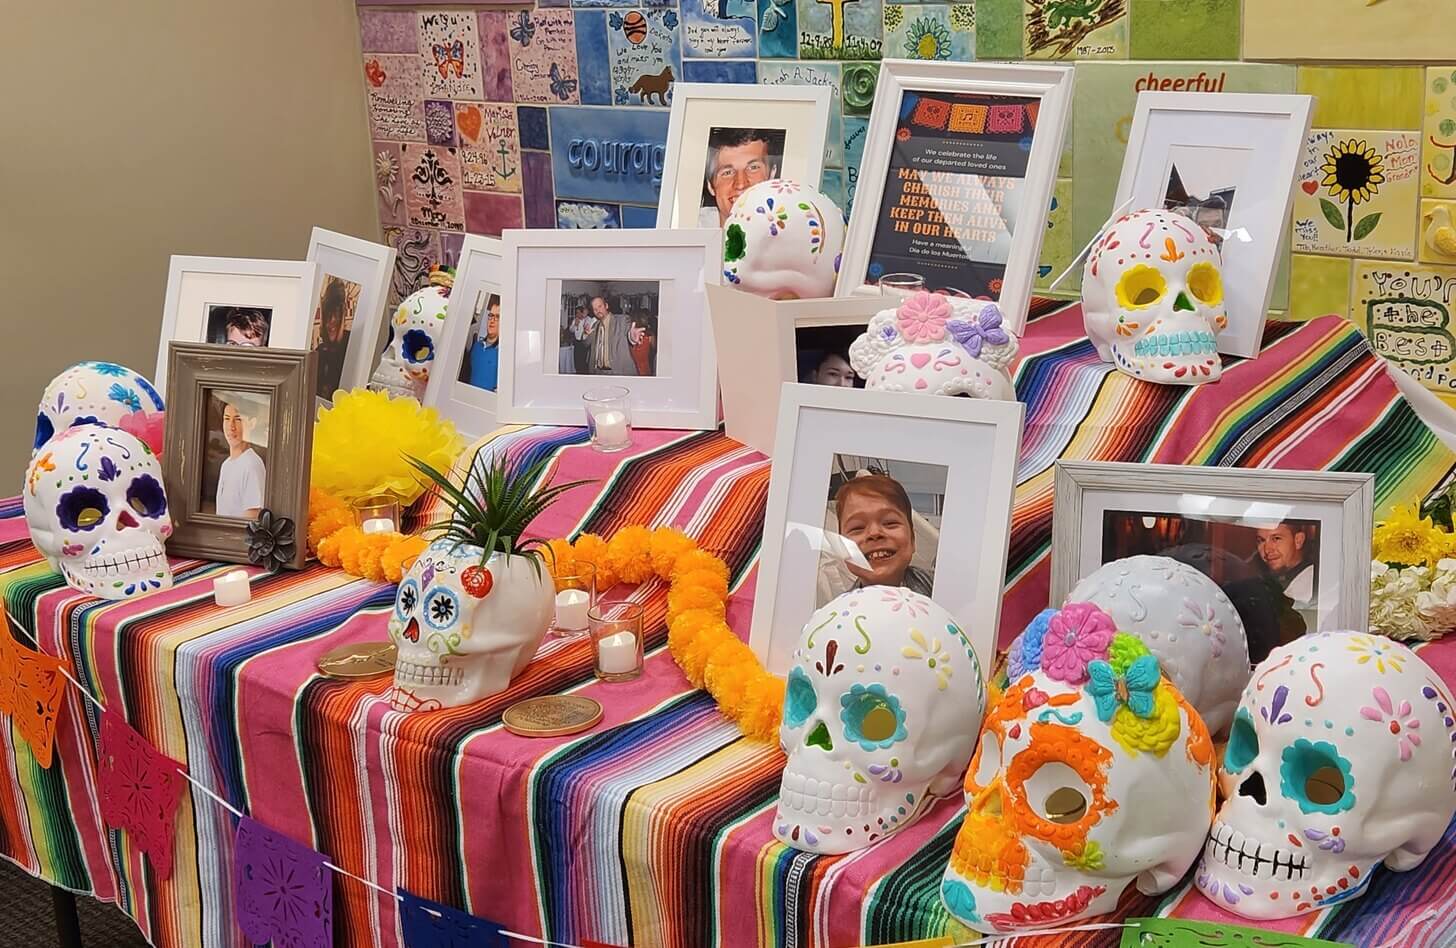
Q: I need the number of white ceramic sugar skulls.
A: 11